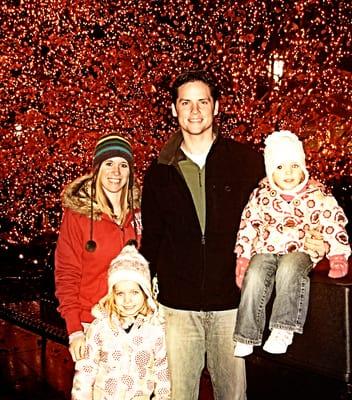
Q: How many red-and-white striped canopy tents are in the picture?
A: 0